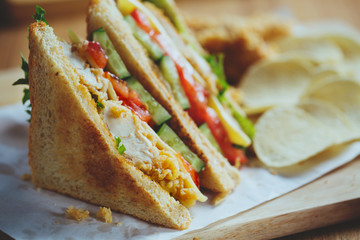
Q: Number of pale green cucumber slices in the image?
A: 6